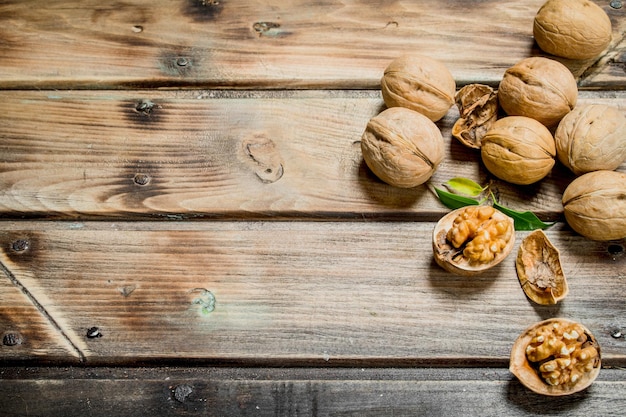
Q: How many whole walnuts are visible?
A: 7